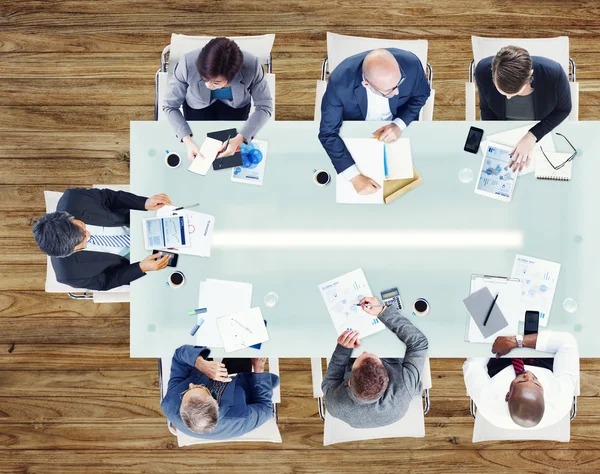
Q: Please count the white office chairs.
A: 7